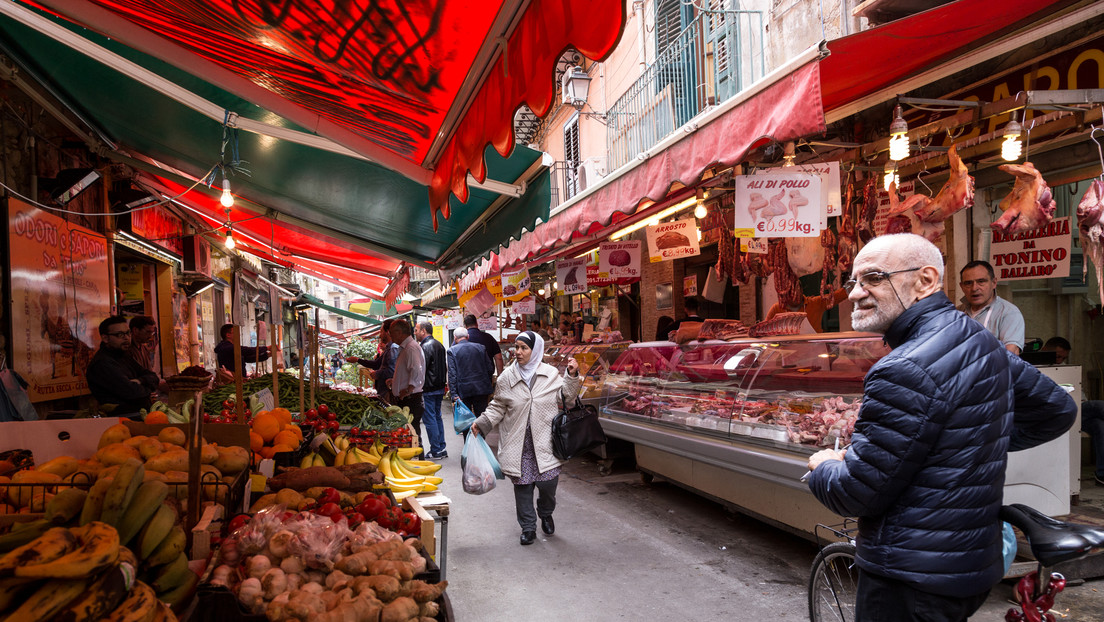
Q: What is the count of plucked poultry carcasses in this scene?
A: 0